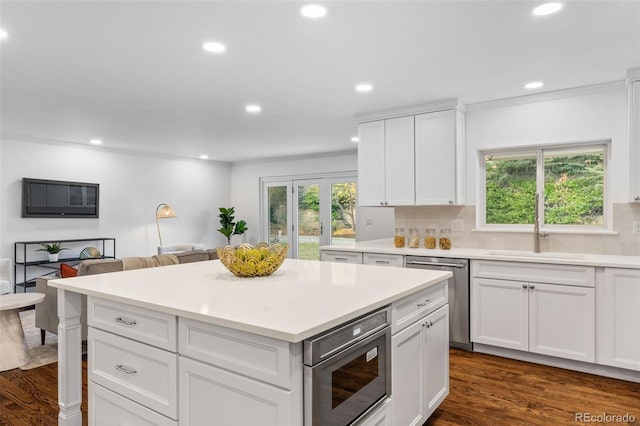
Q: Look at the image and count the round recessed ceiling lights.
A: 10